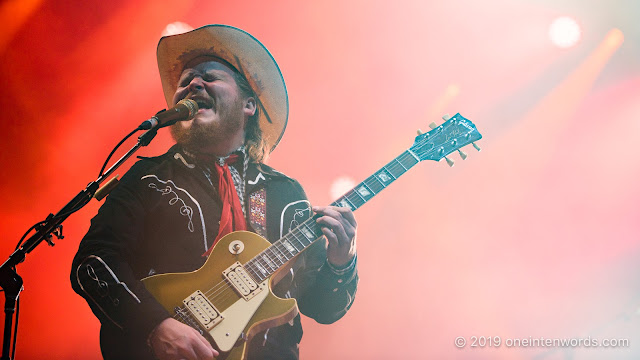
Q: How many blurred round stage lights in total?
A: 3